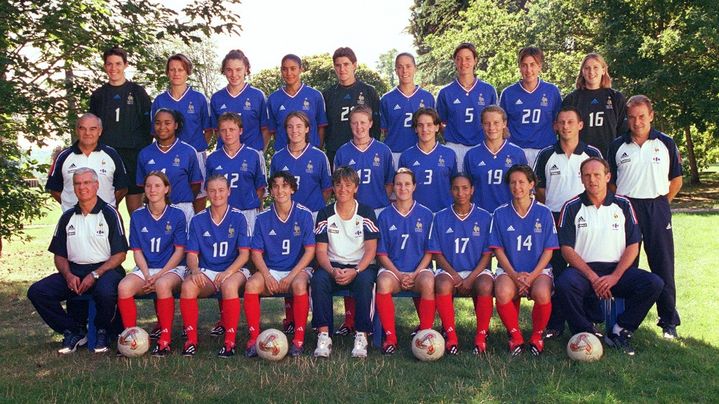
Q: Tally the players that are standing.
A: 15